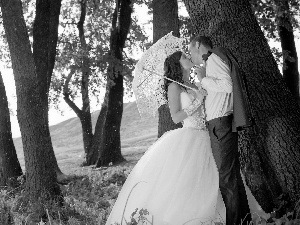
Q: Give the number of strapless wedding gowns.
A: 1